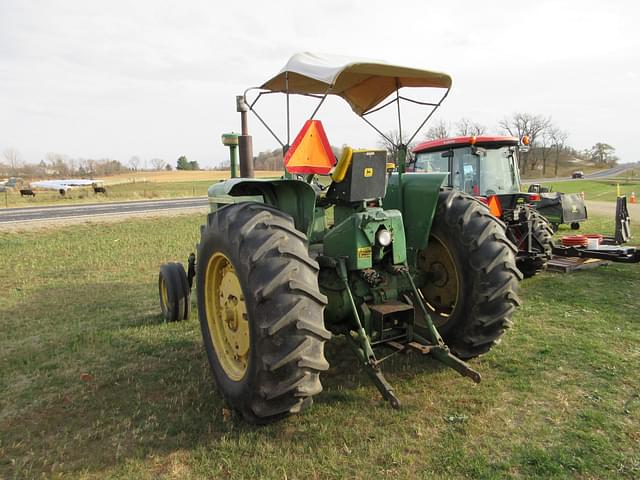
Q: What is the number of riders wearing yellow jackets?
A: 0